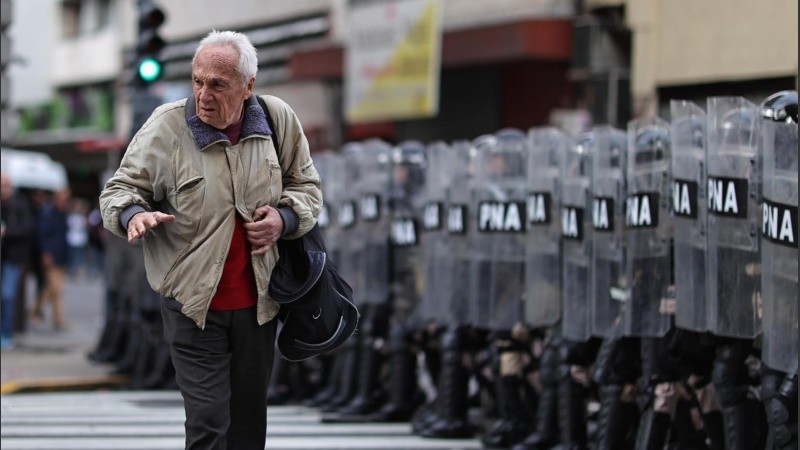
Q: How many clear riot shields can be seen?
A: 14